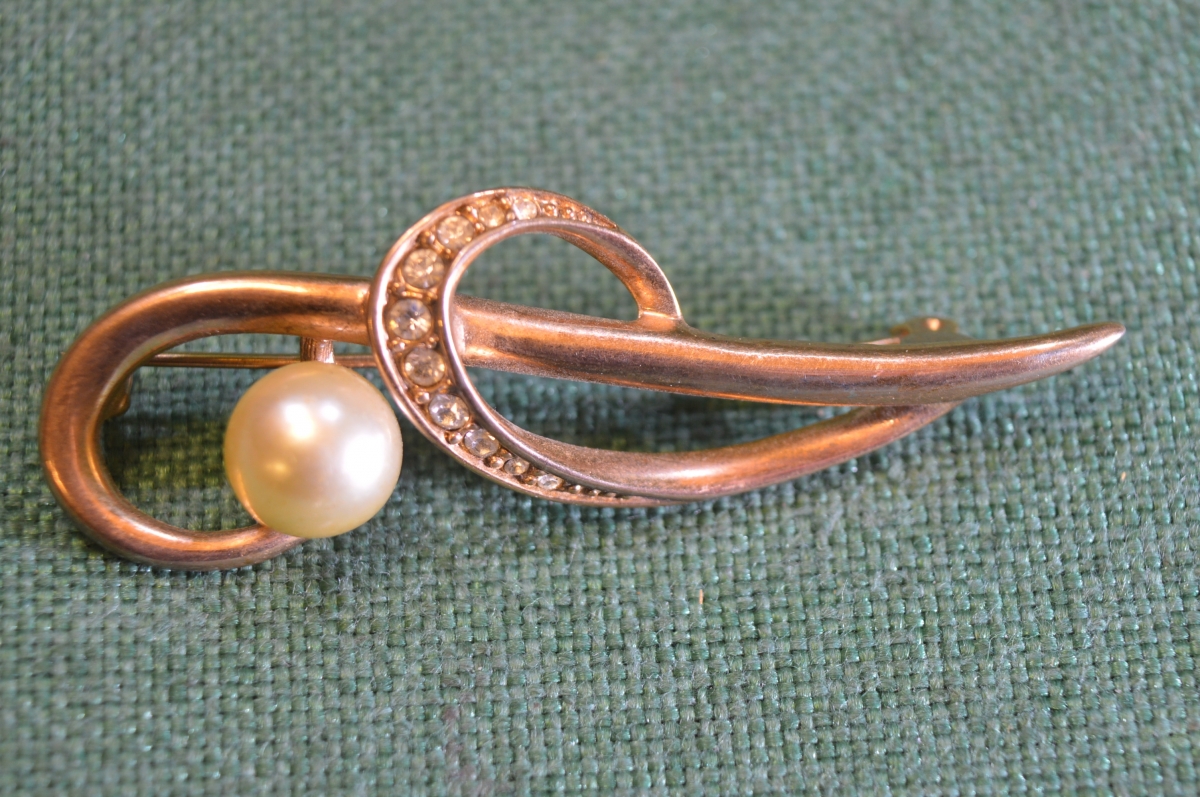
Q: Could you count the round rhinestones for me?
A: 10